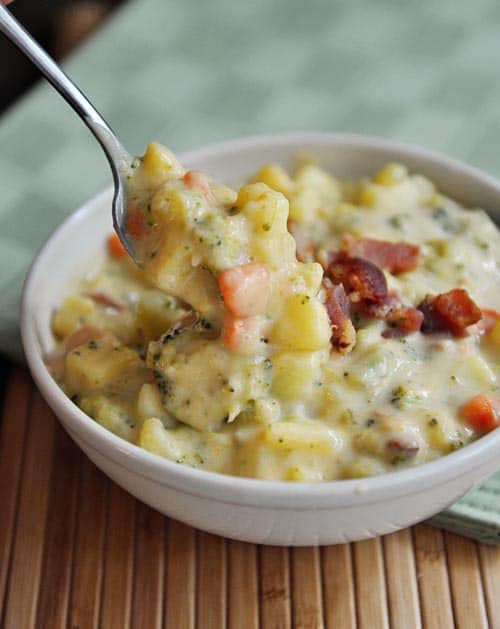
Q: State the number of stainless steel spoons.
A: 1